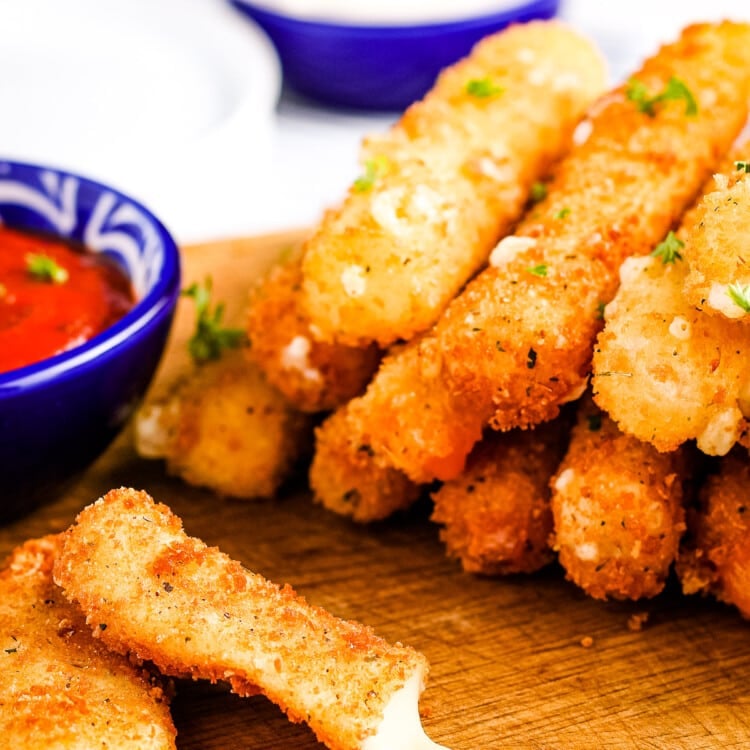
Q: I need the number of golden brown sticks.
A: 13